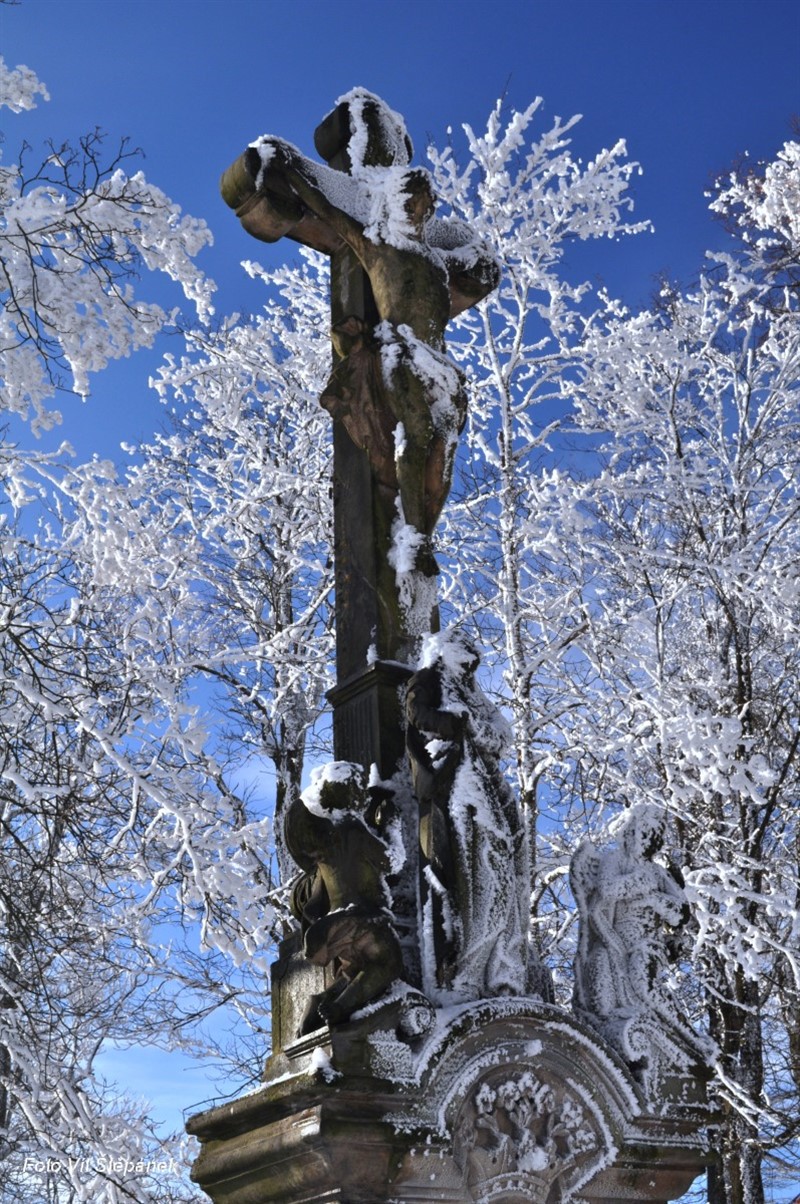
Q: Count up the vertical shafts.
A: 1